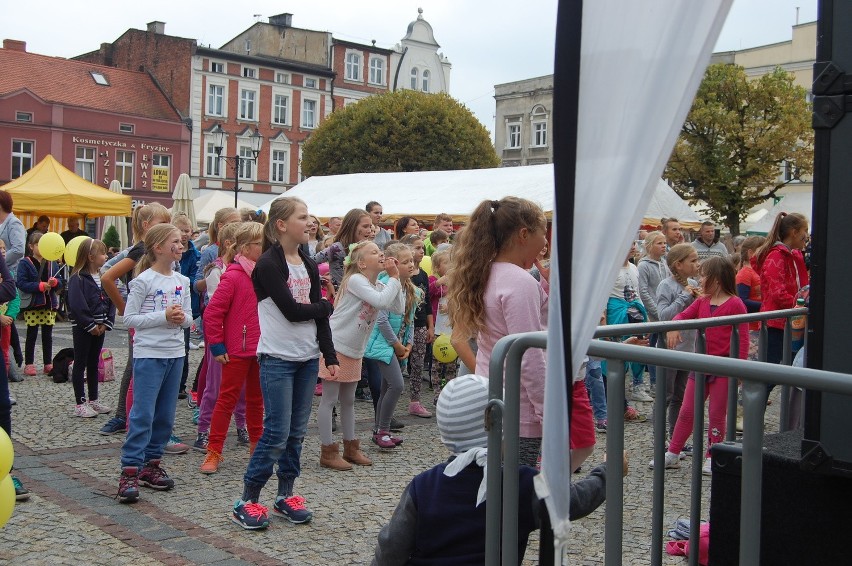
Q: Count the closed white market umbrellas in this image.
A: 2